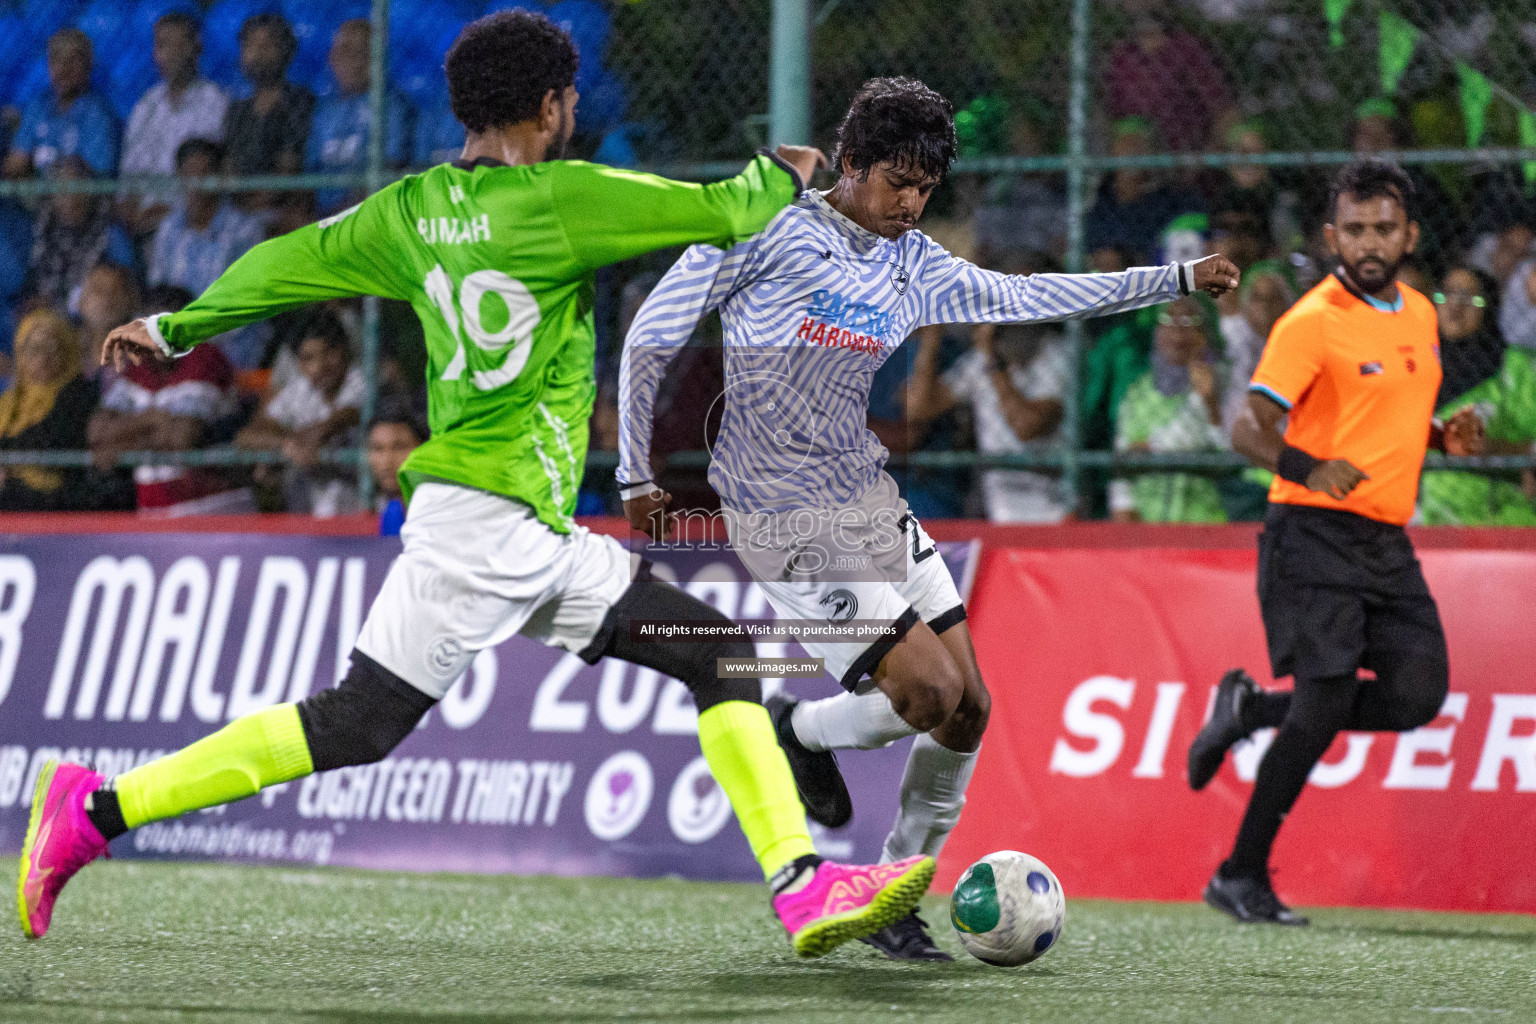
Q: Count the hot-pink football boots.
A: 2